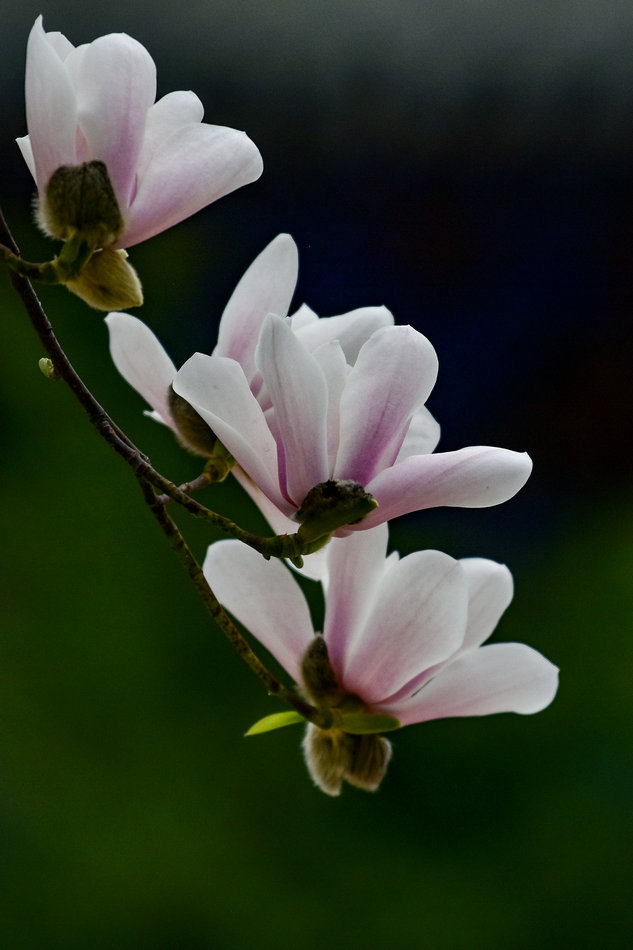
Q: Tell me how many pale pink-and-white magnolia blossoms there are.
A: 4